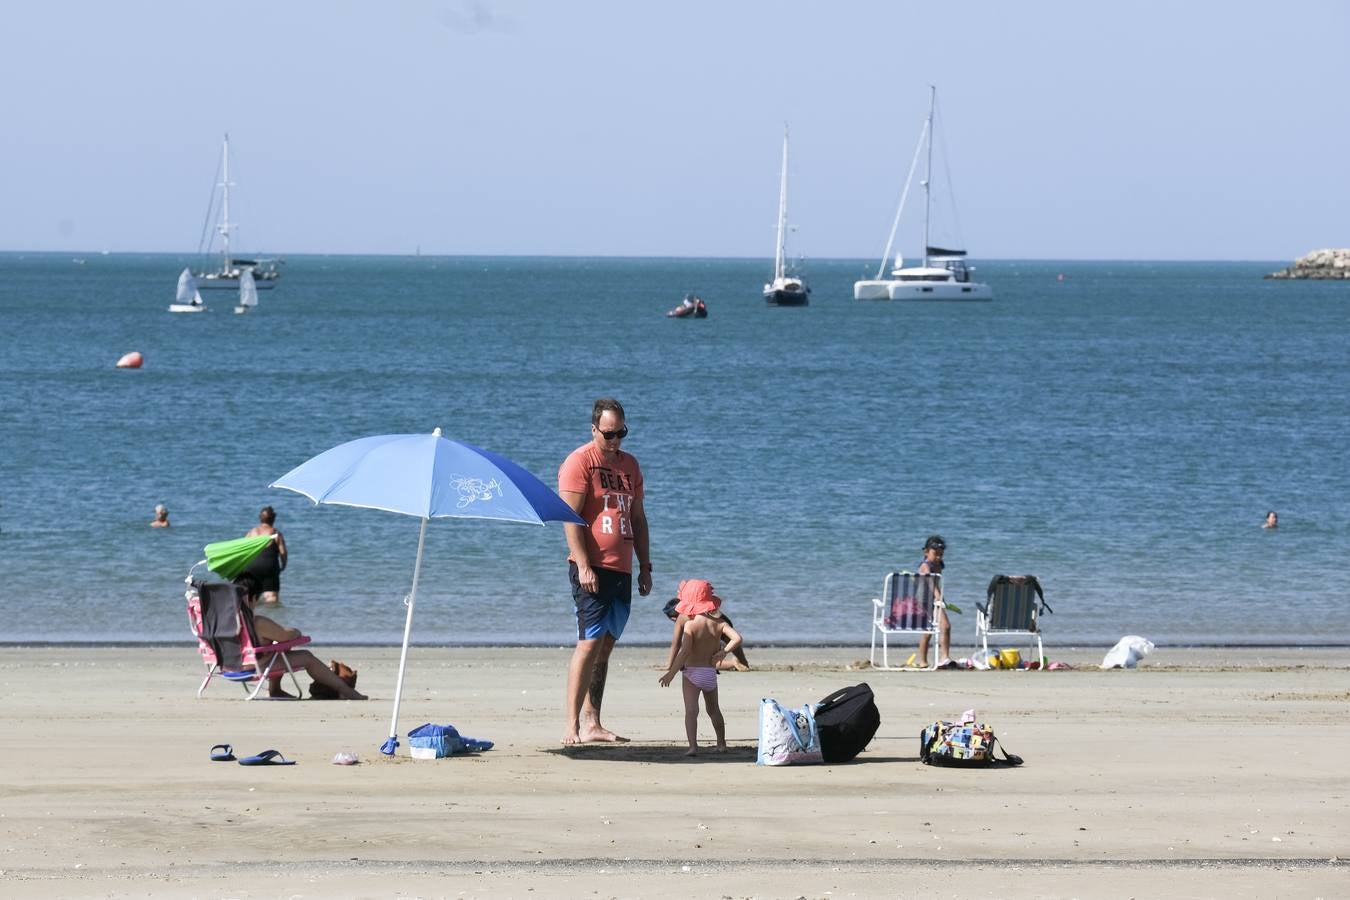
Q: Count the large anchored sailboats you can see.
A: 3